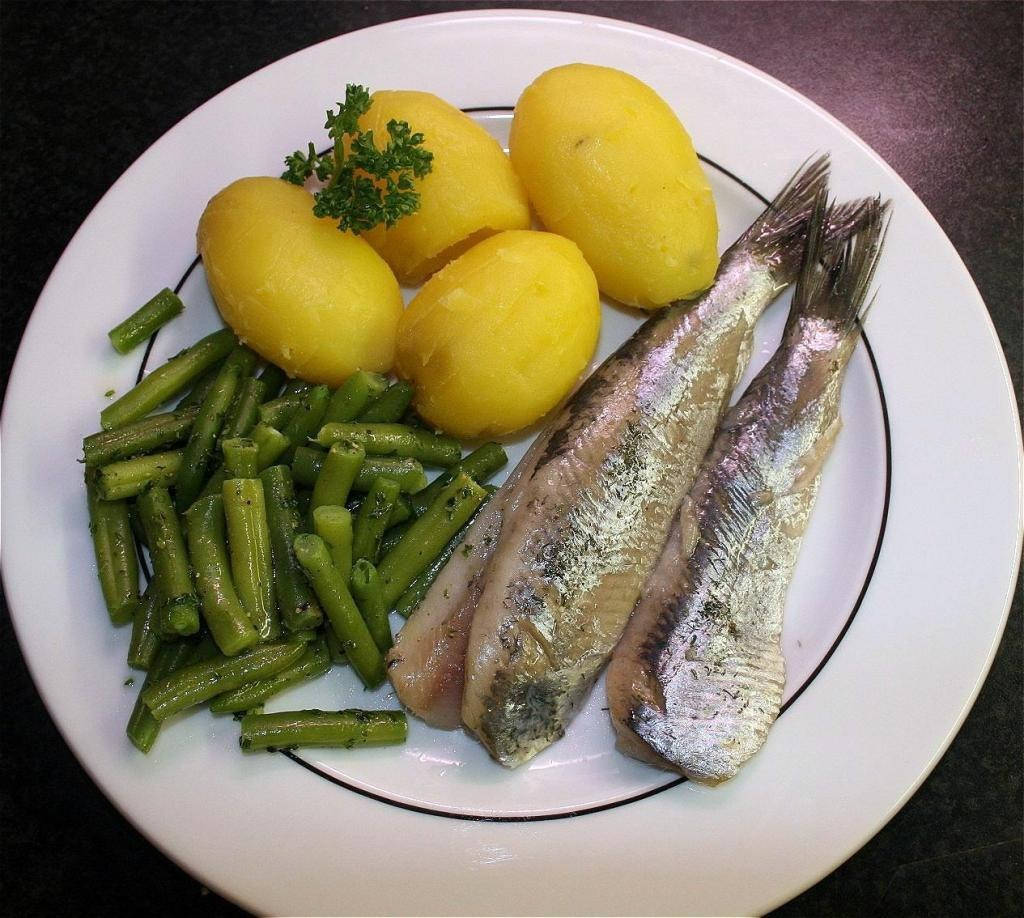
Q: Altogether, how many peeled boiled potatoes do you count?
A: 4